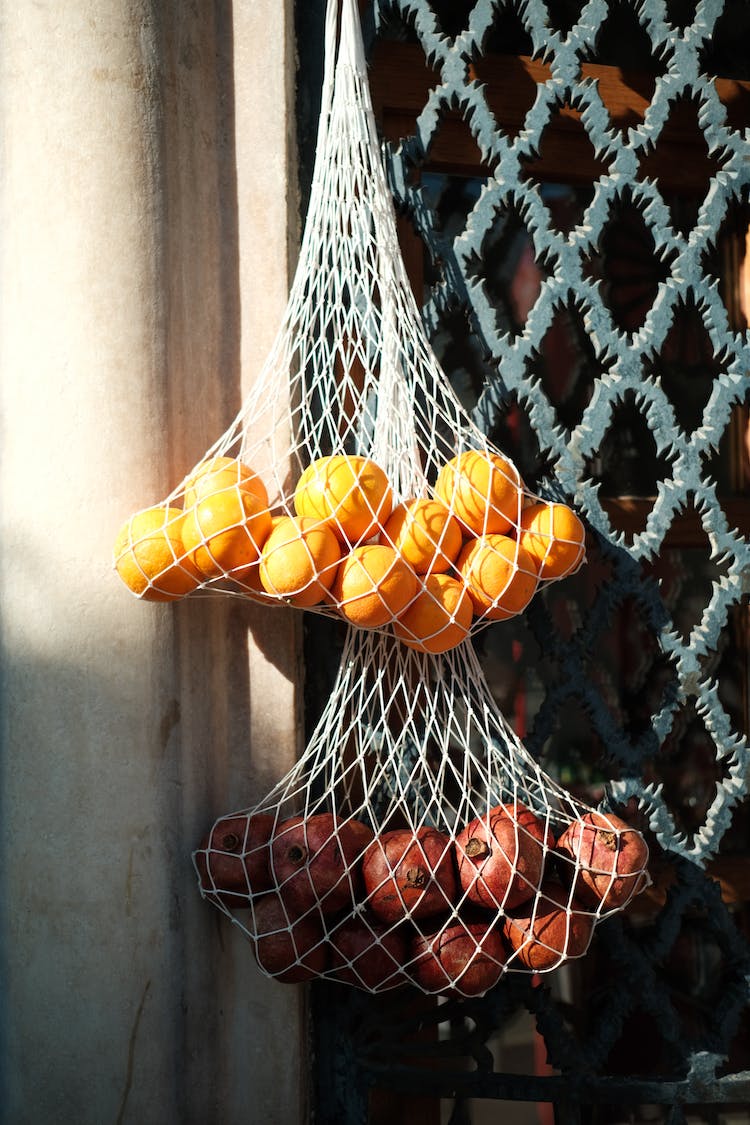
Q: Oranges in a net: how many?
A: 11